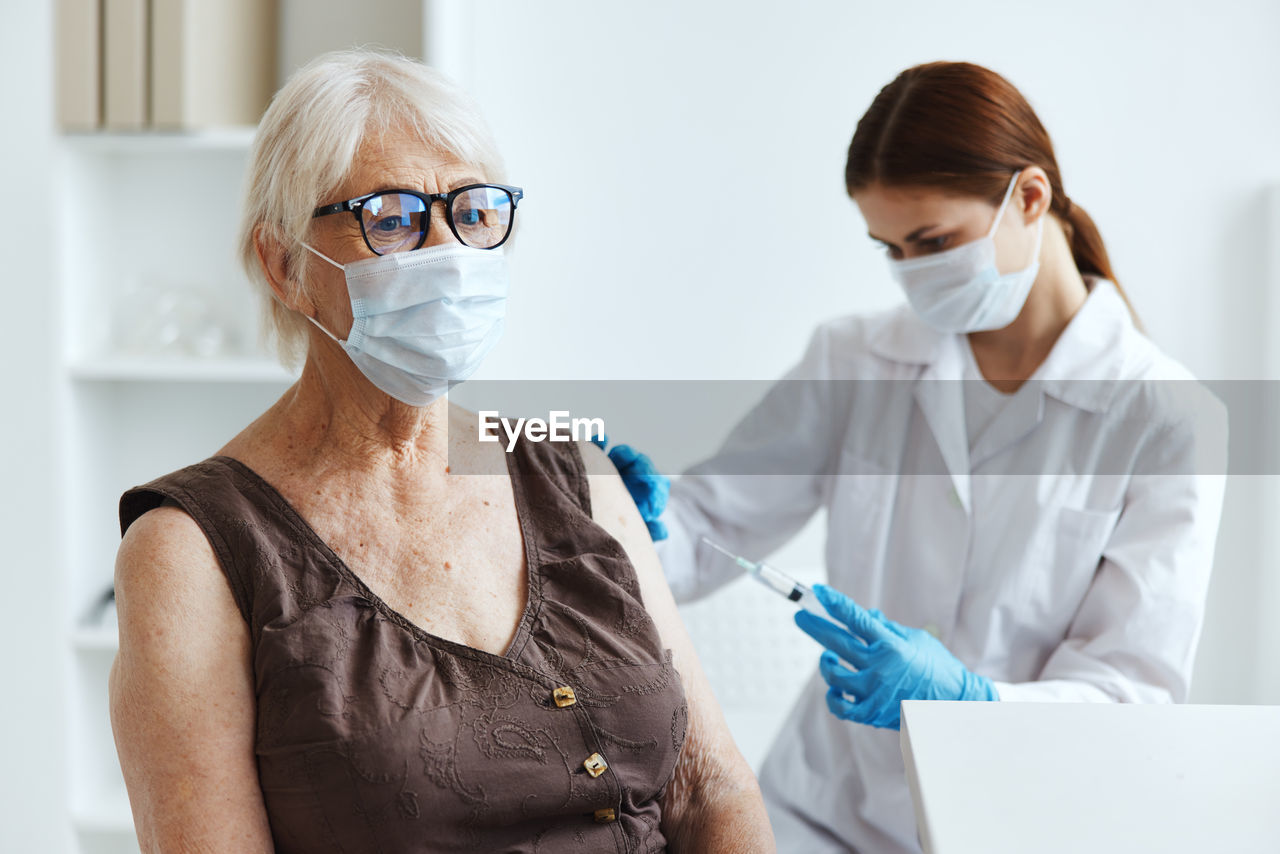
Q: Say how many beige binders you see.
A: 3